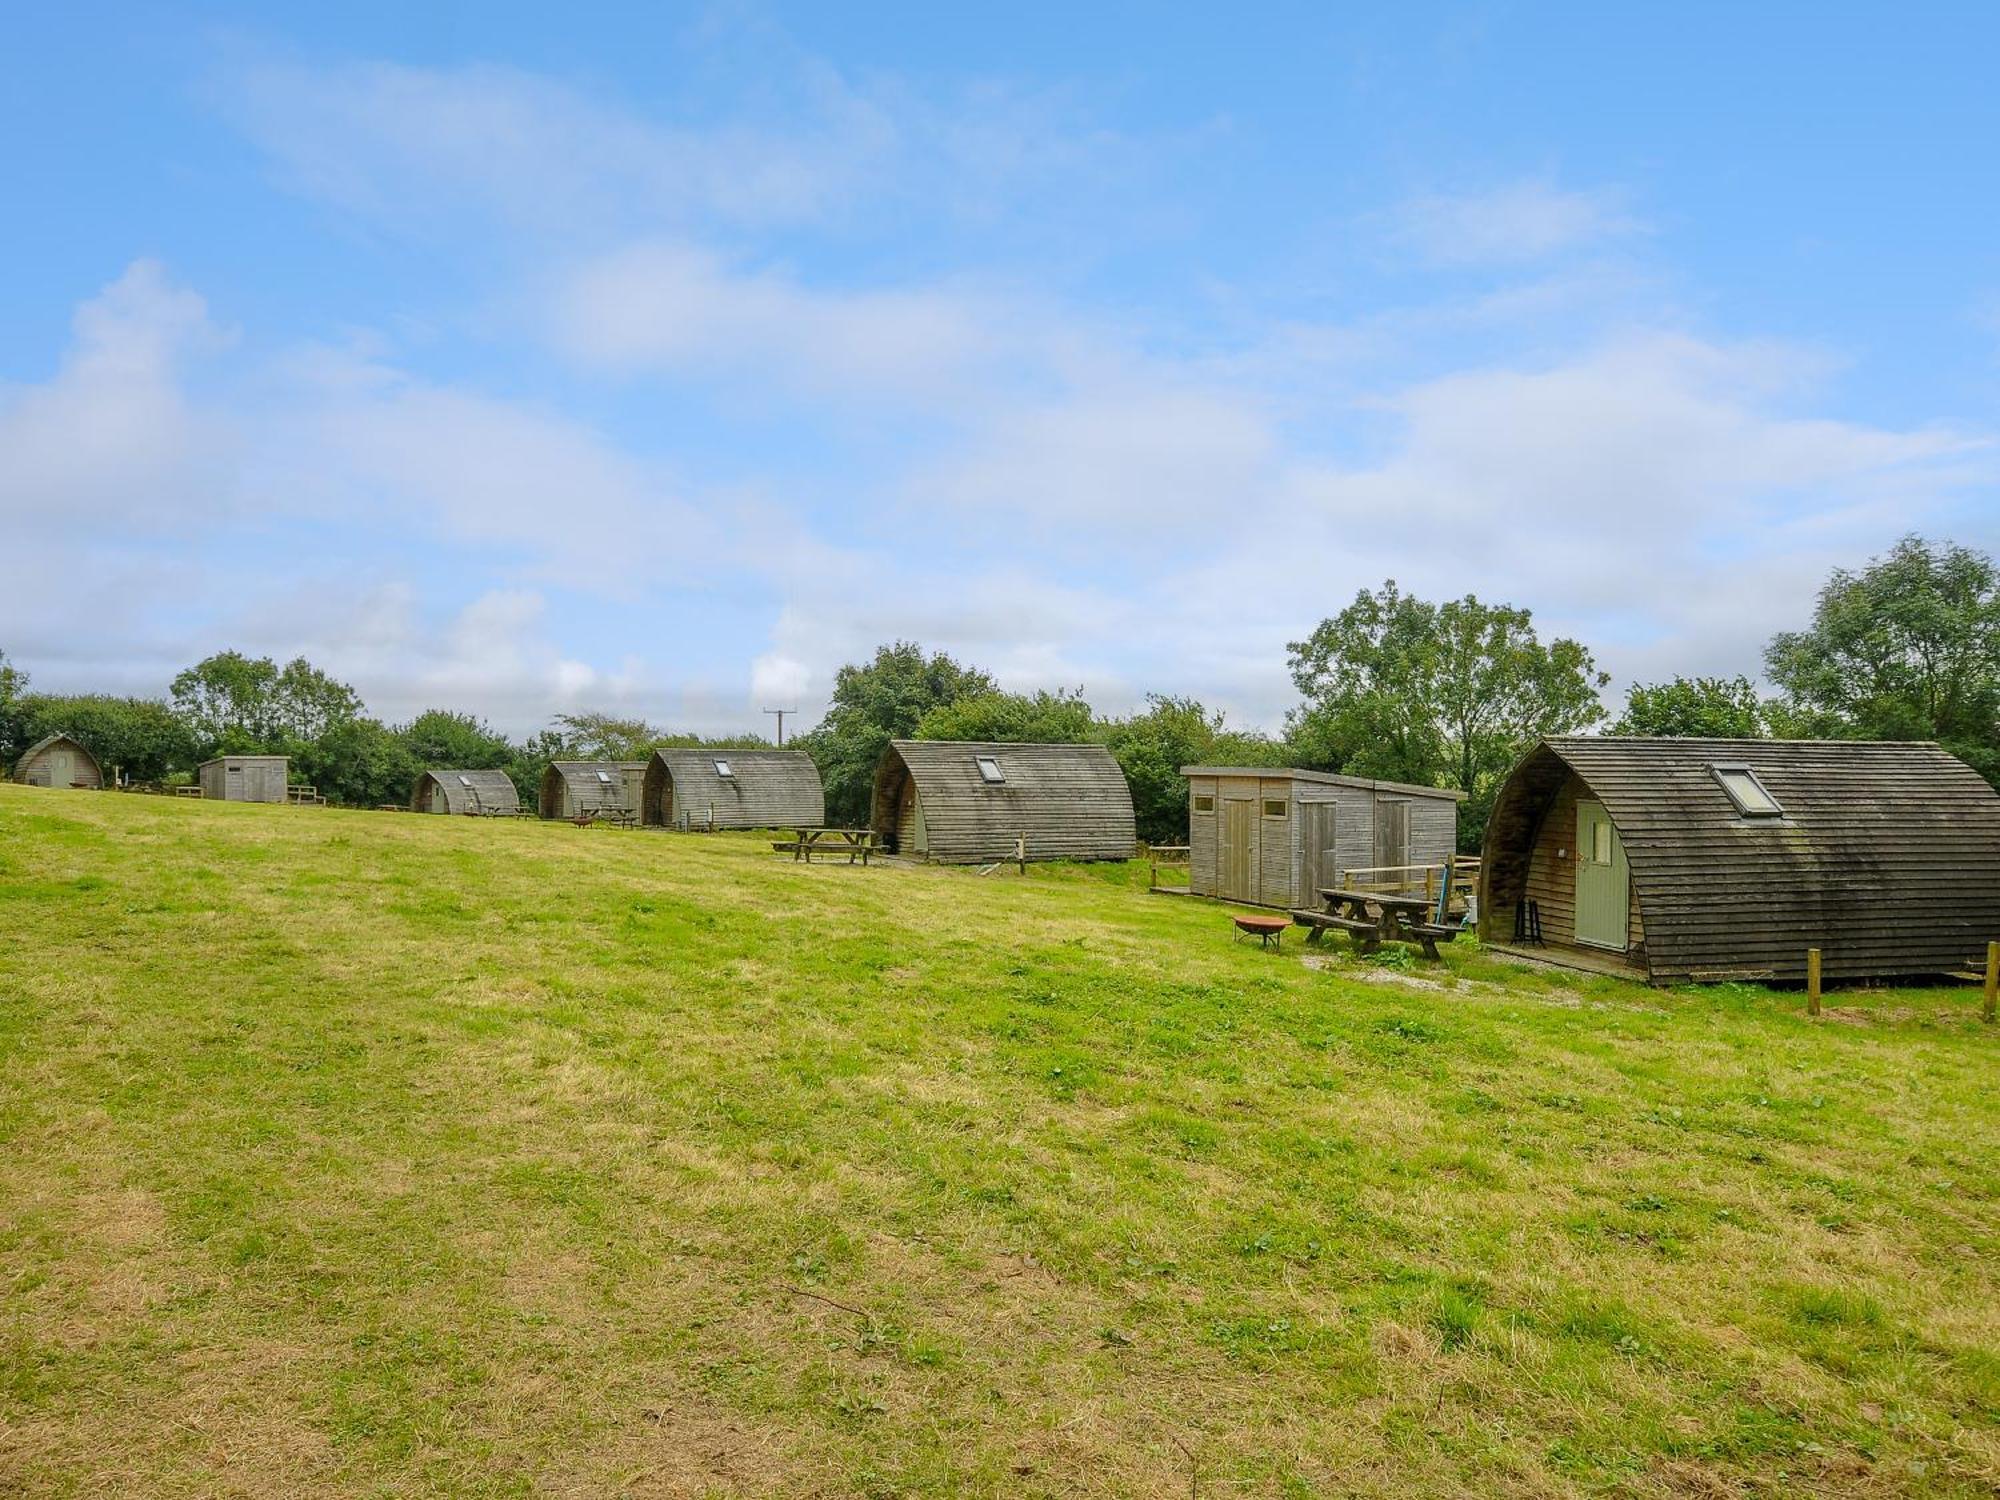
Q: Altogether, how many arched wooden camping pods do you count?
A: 6